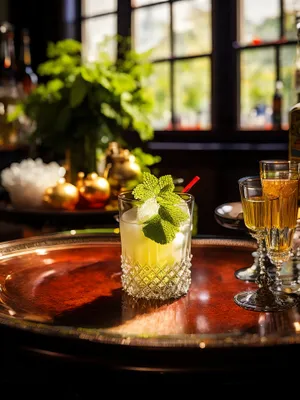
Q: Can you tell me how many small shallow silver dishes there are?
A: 1